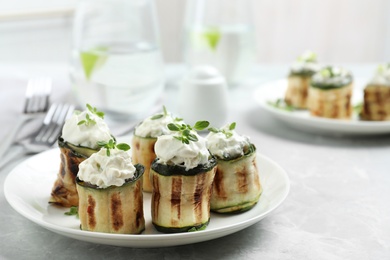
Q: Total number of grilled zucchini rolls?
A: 8